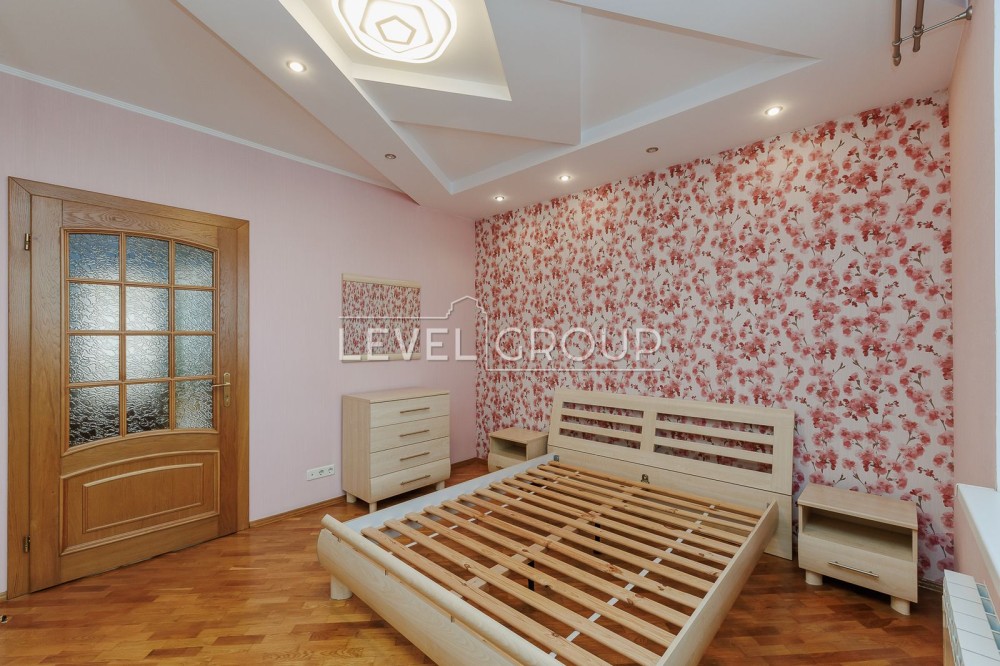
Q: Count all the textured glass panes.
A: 12